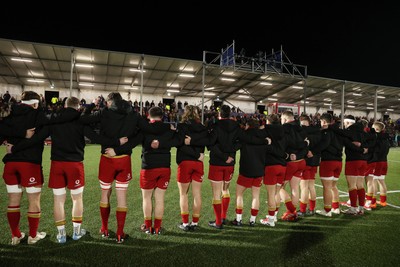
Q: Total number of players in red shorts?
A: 14